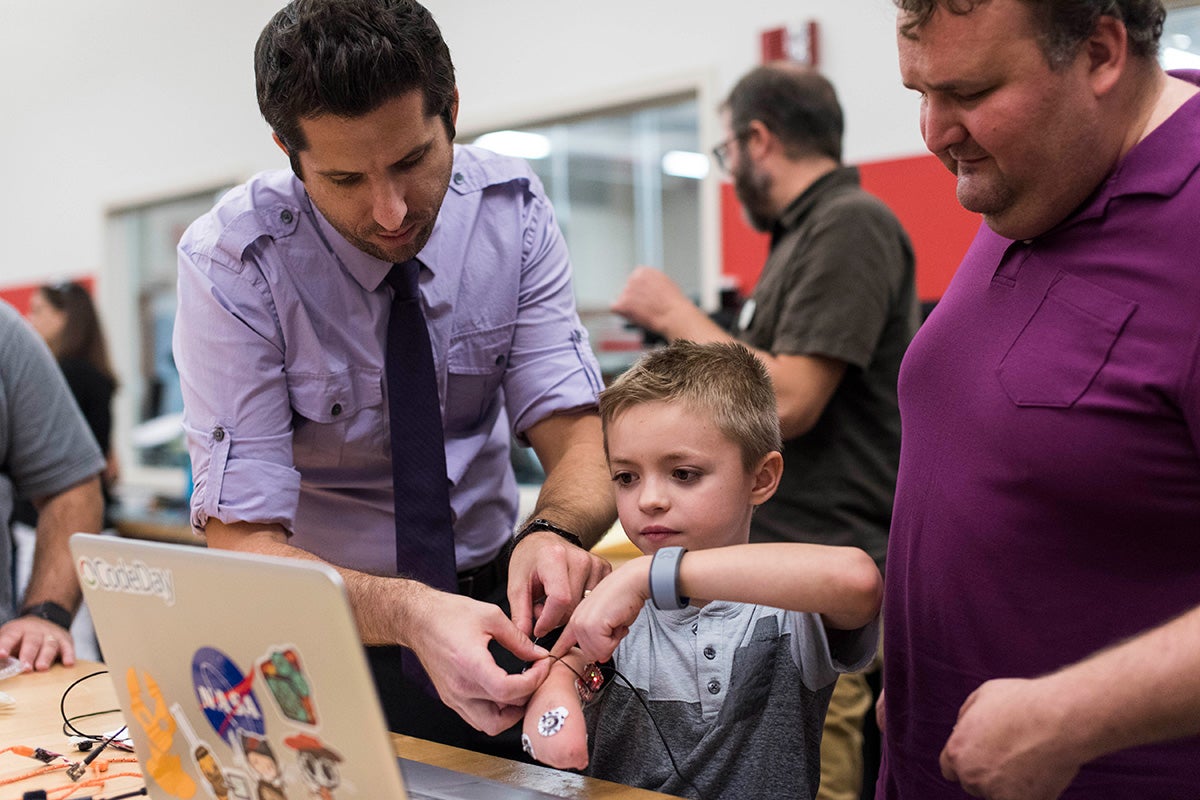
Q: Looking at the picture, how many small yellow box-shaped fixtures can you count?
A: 0